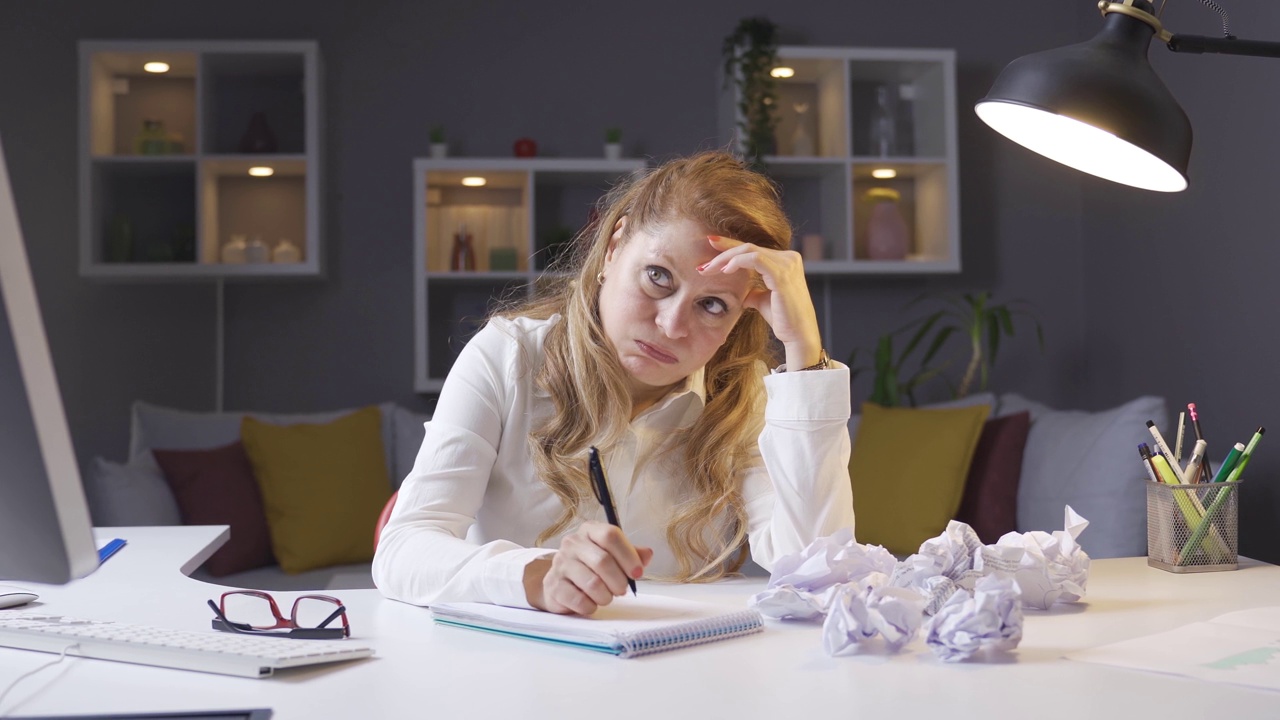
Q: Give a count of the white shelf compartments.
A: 12